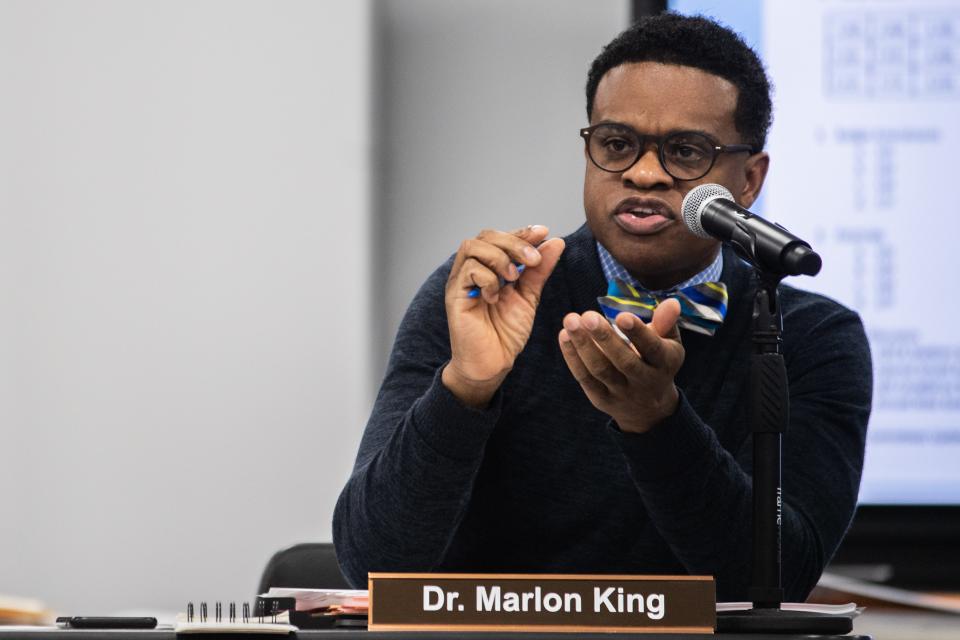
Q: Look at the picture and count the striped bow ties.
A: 1